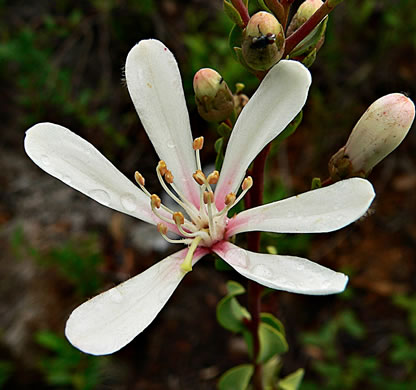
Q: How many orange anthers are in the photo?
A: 12